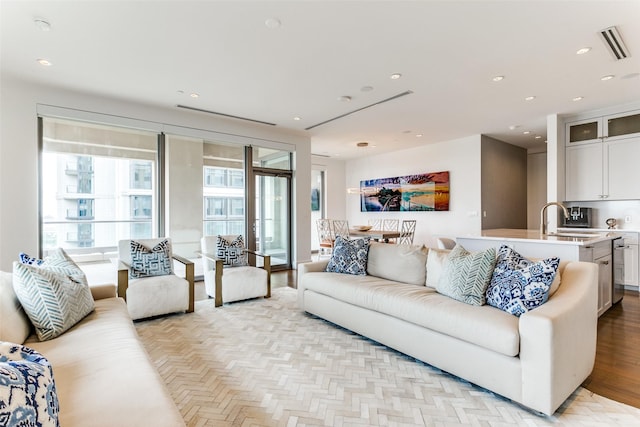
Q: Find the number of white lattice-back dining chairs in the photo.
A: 5